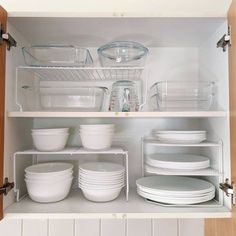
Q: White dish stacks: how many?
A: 7